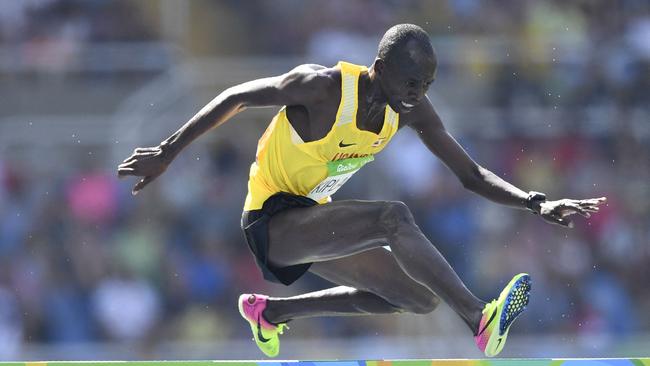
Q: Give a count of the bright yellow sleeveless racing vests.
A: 1